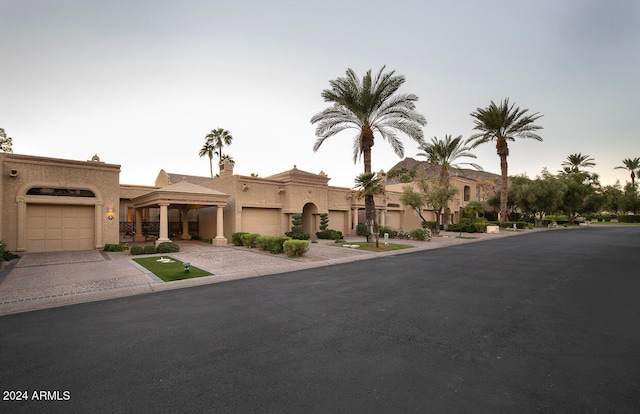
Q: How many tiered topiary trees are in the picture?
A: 2